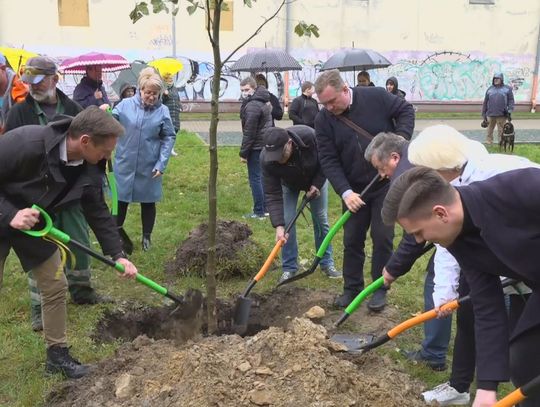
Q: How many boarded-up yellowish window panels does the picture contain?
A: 2